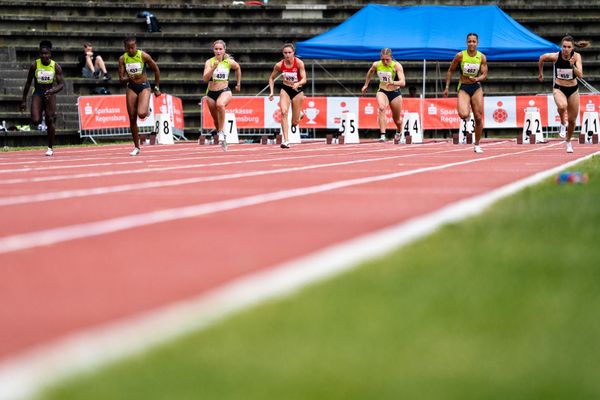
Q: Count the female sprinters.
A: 7